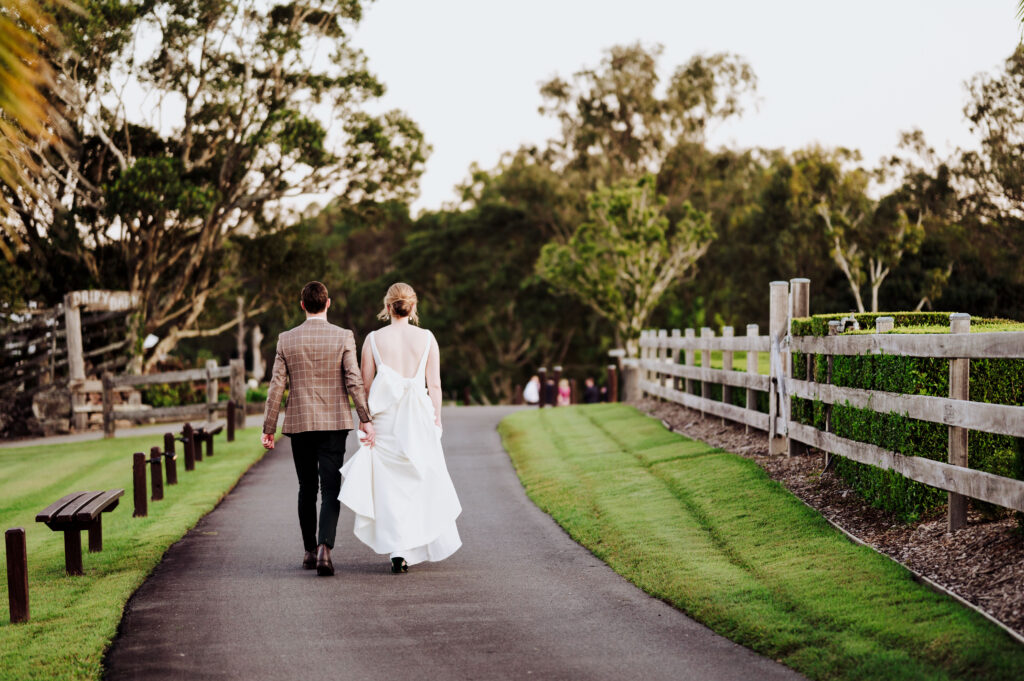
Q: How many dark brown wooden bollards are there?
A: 6